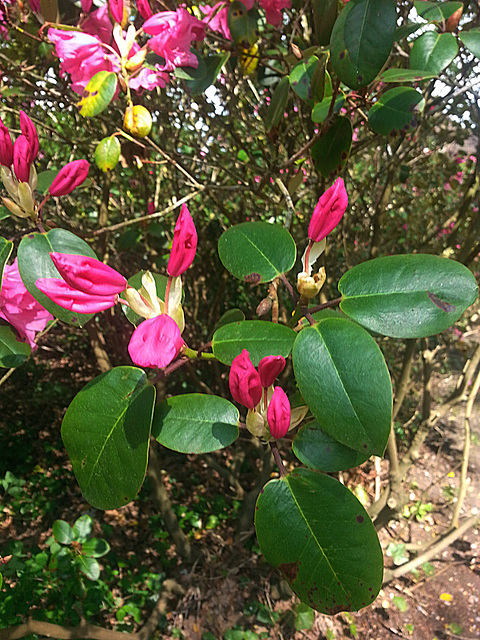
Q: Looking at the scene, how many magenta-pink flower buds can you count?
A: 12